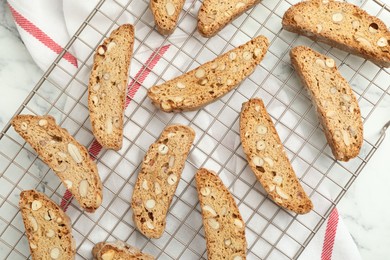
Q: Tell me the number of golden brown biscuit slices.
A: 12